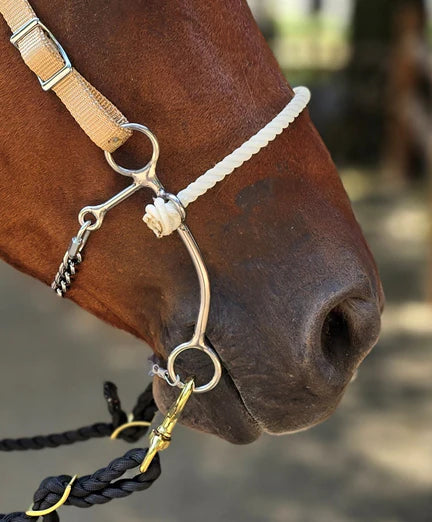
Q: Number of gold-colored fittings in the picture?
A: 3